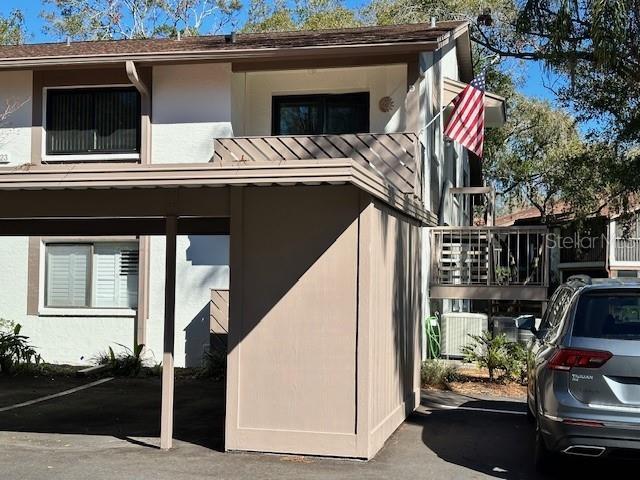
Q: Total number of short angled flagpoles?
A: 1